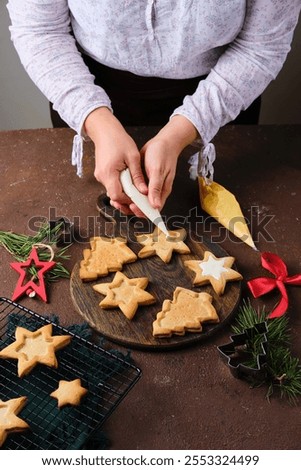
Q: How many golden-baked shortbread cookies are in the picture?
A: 8